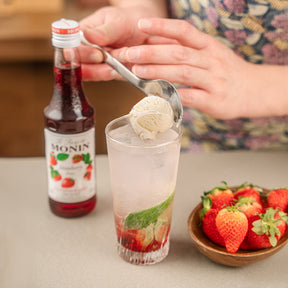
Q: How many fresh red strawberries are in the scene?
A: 7